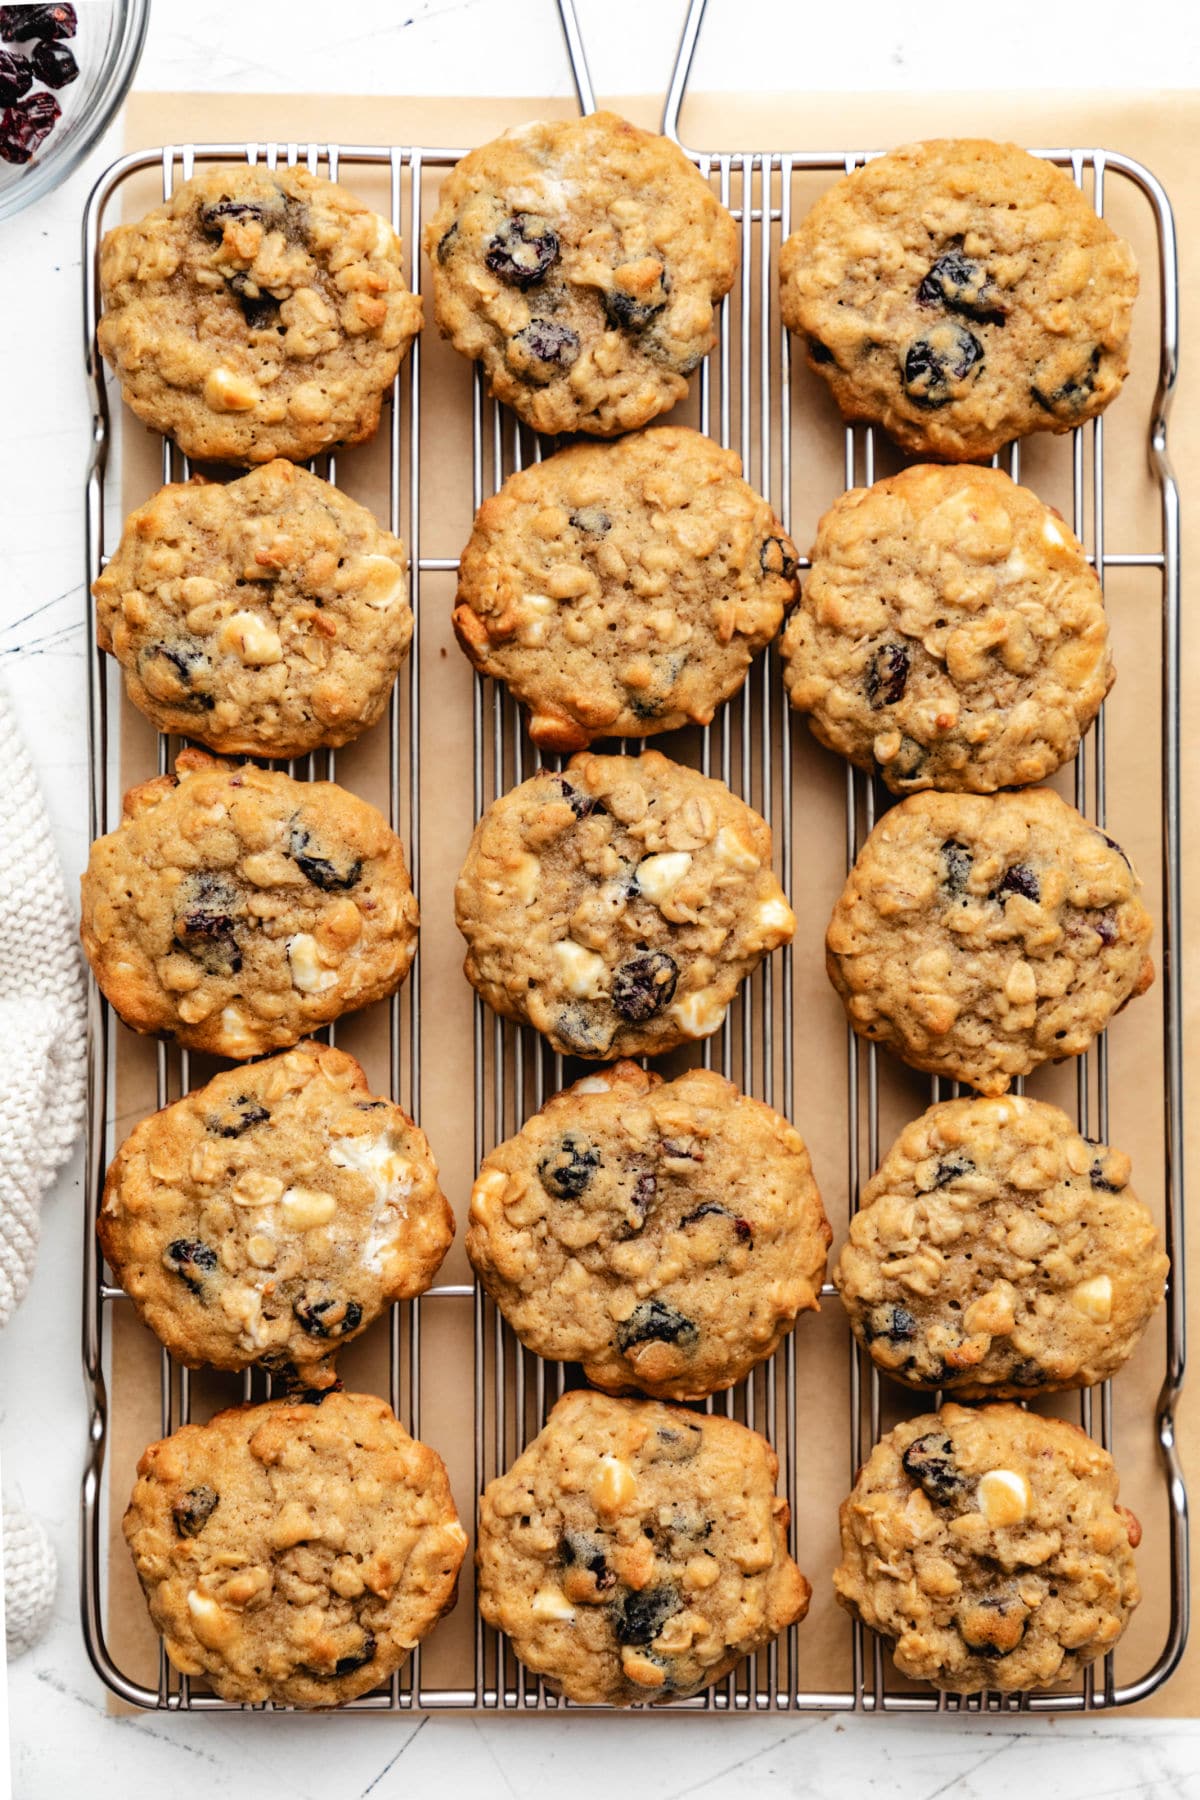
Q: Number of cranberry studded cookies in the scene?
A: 15